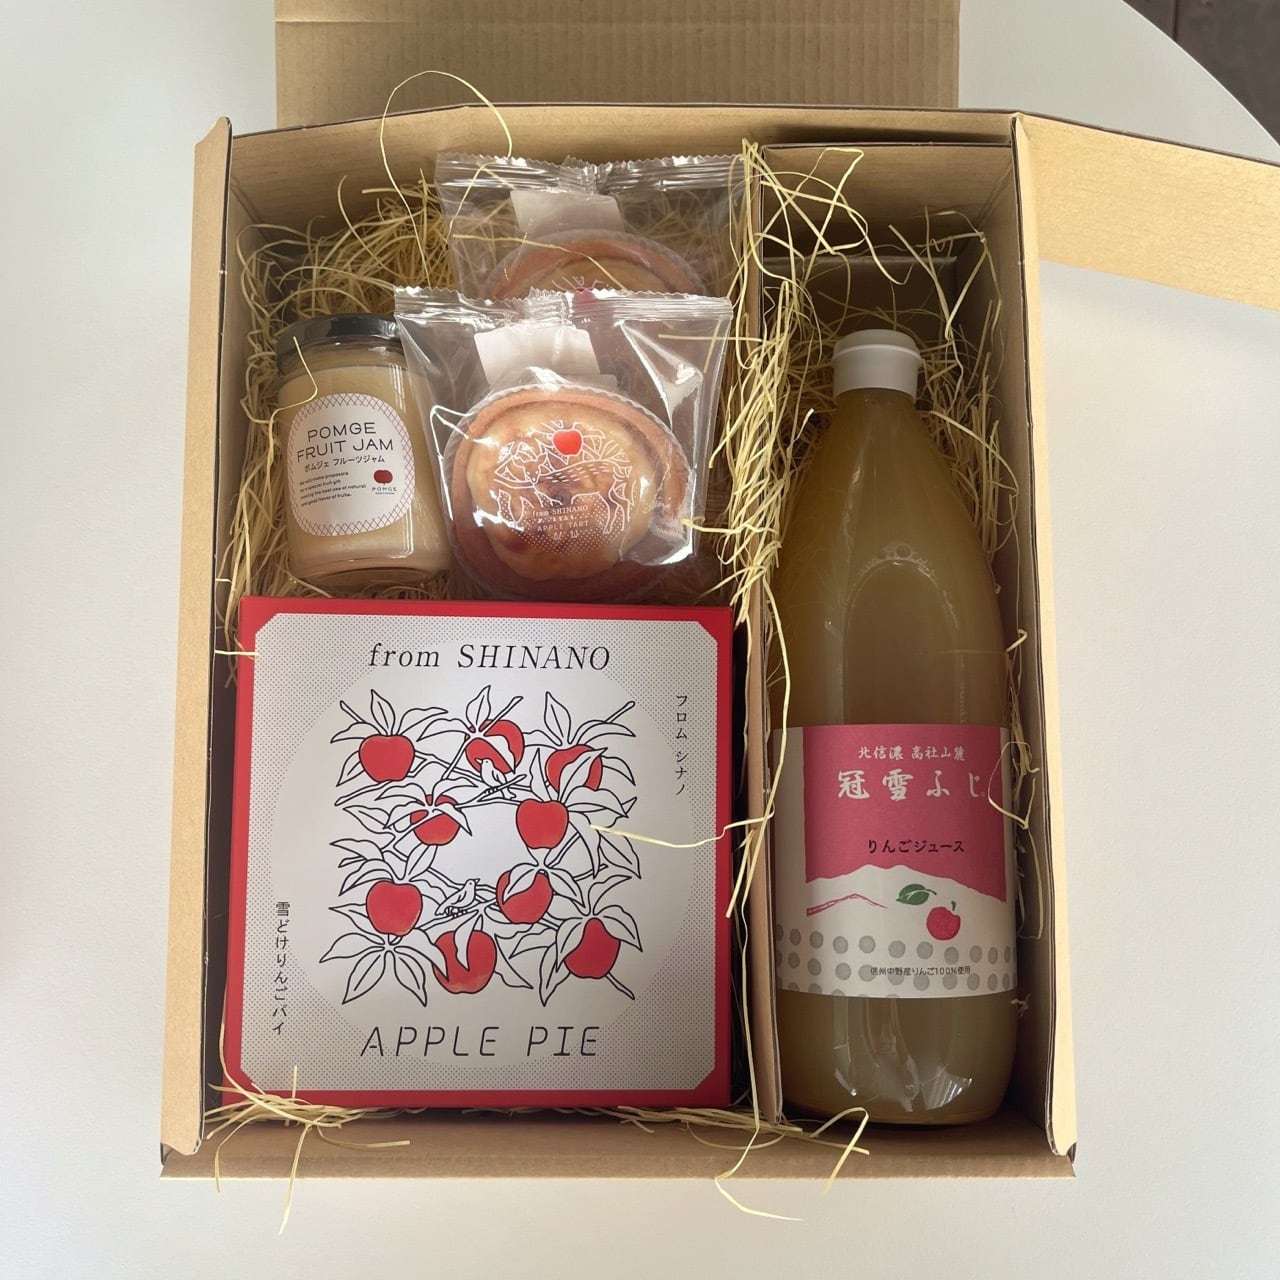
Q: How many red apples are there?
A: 12